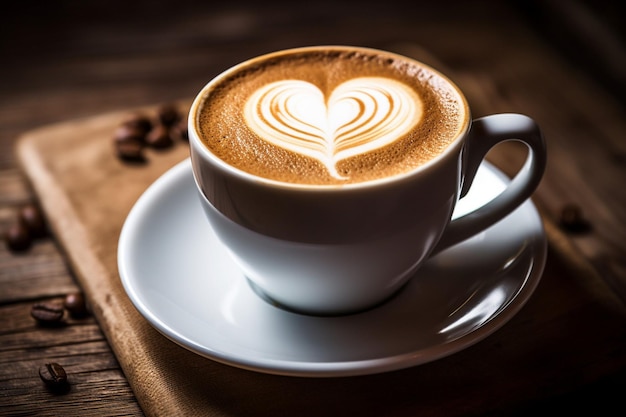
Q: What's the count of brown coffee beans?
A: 12